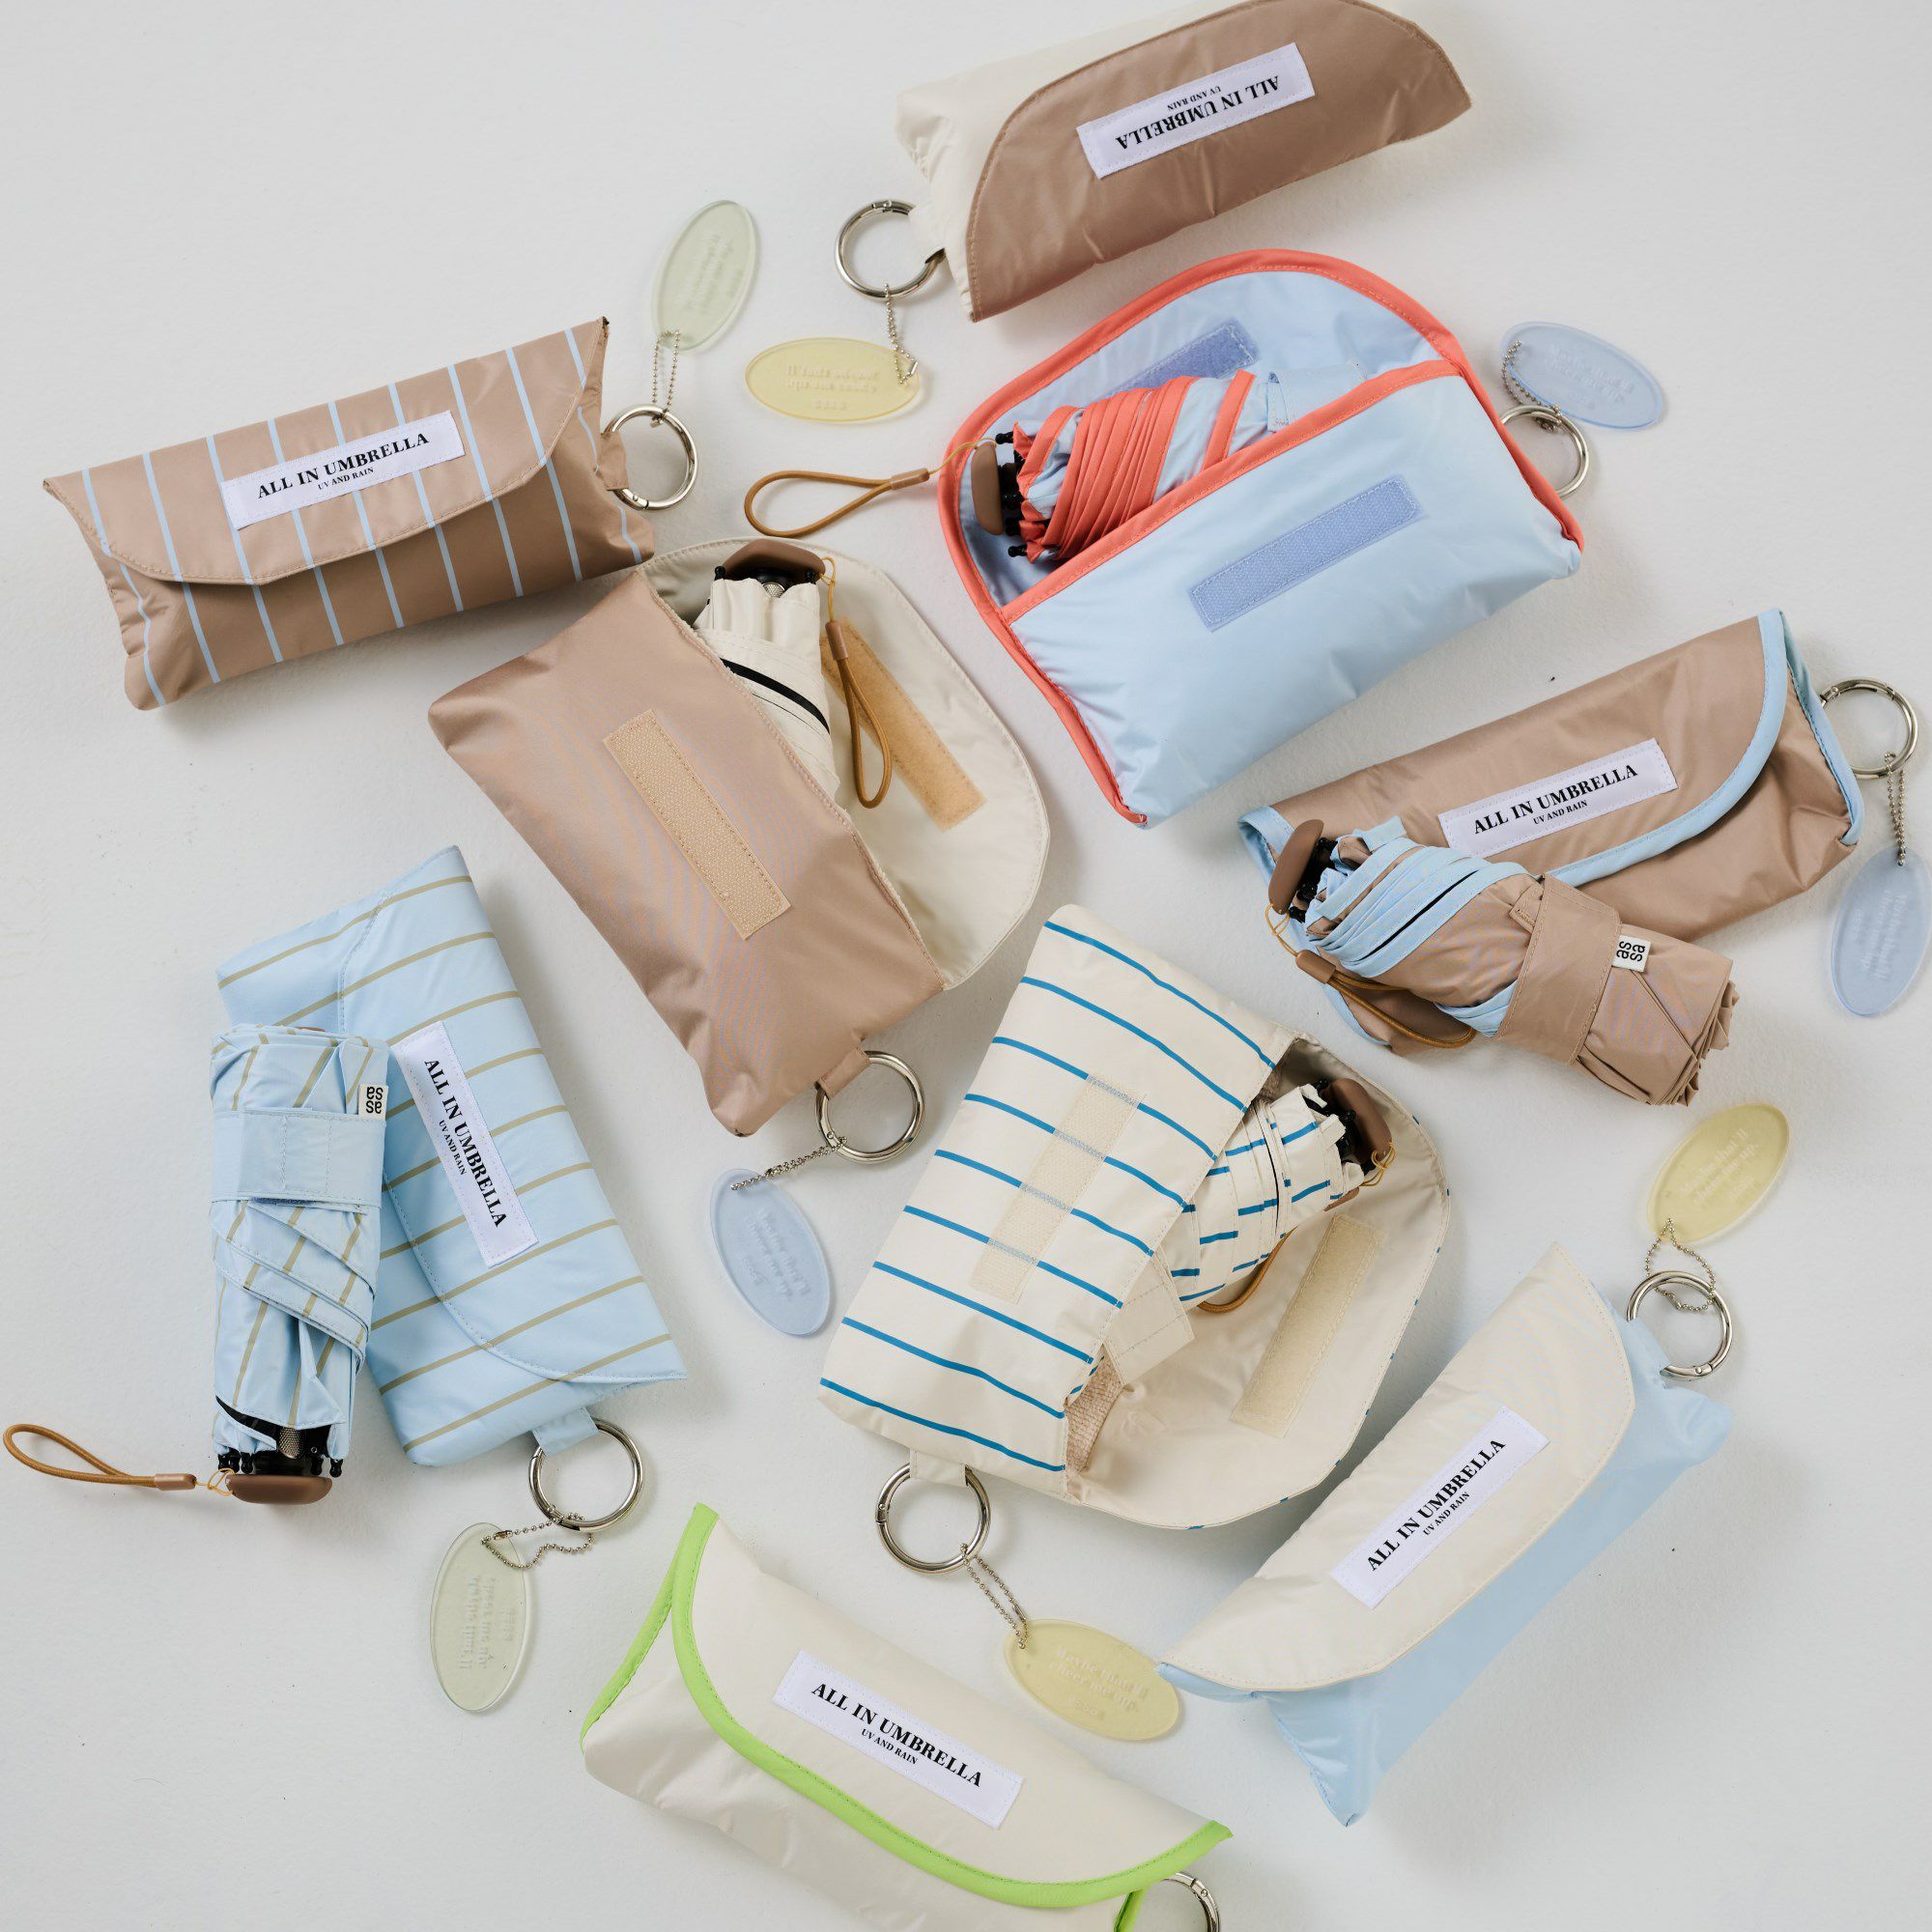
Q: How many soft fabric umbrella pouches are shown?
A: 9